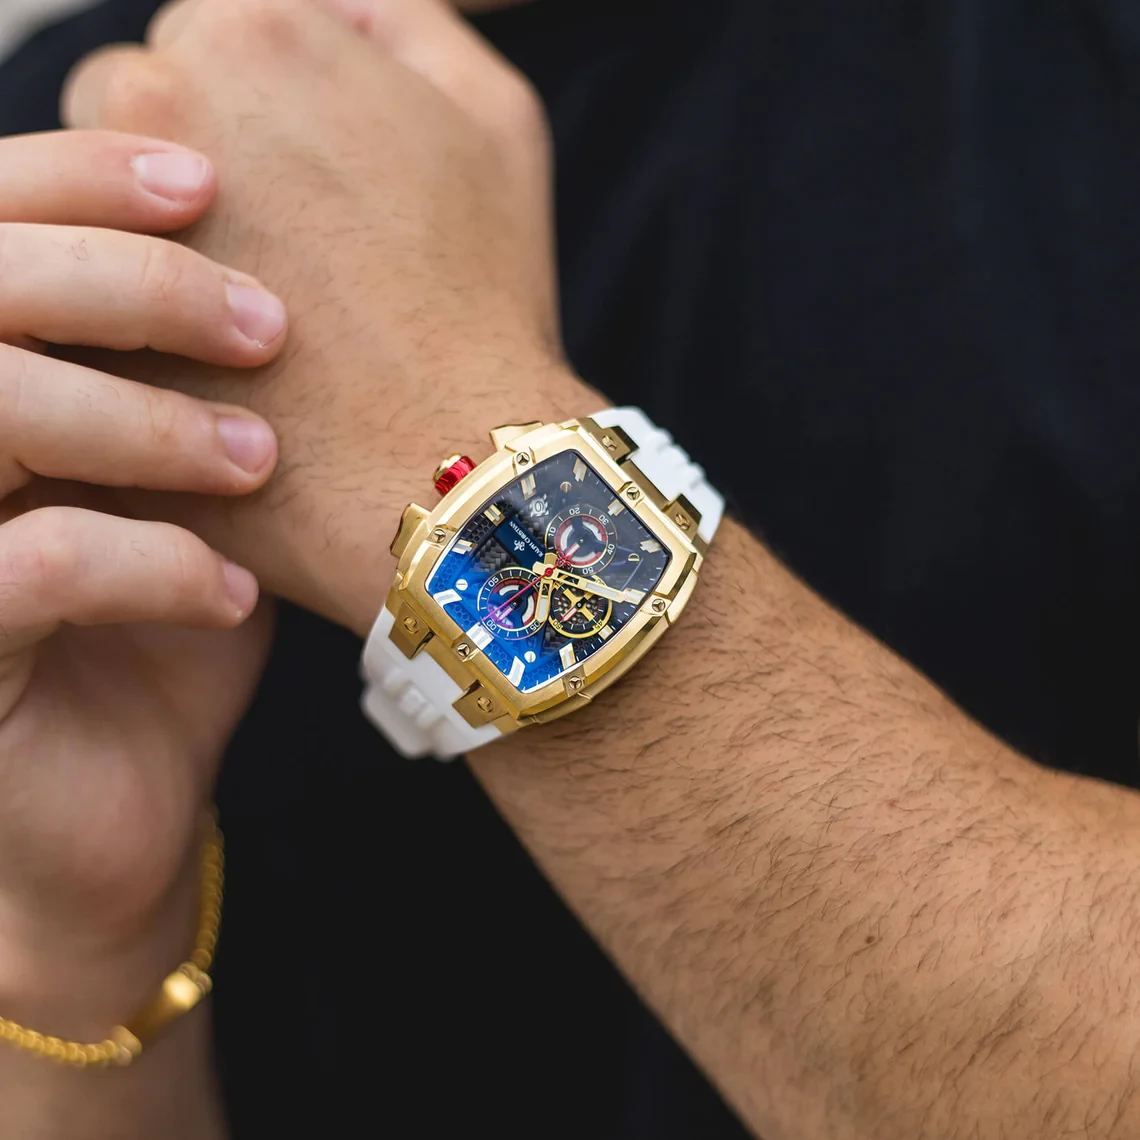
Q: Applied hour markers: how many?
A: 12